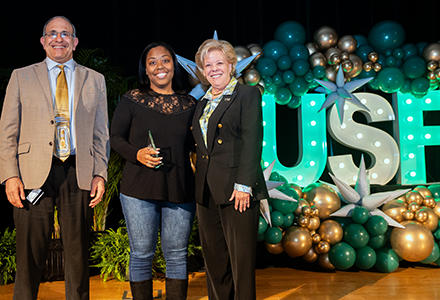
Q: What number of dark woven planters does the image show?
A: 1